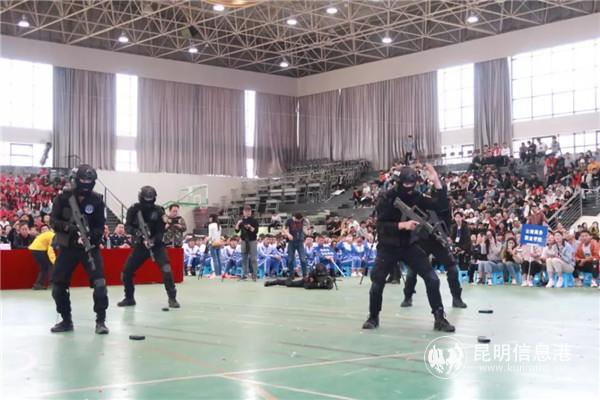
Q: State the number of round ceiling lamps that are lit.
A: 9